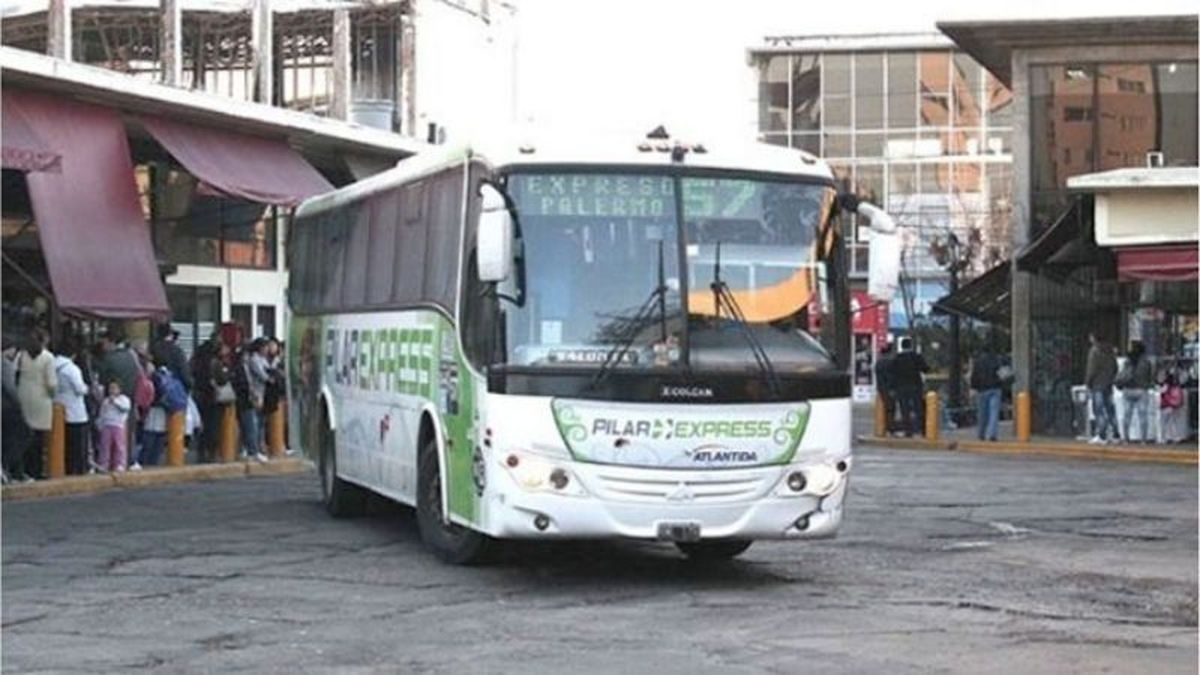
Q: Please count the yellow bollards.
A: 7